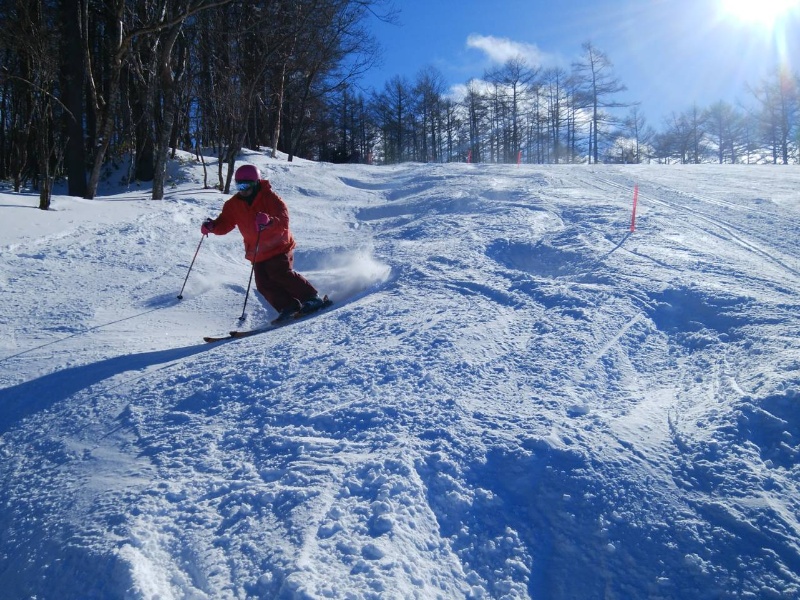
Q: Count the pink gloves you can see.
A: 2